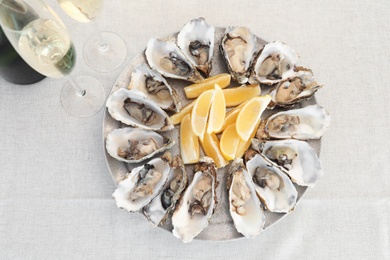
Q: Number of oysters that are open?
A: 15